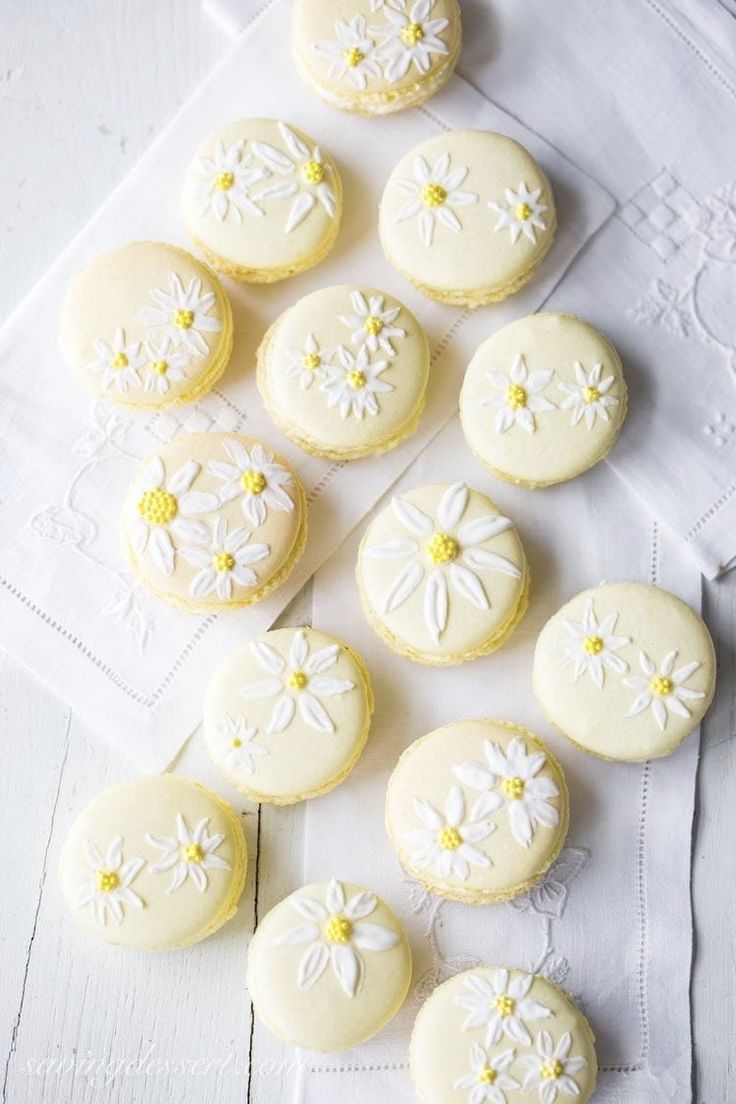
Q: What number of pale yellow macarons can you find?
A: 14